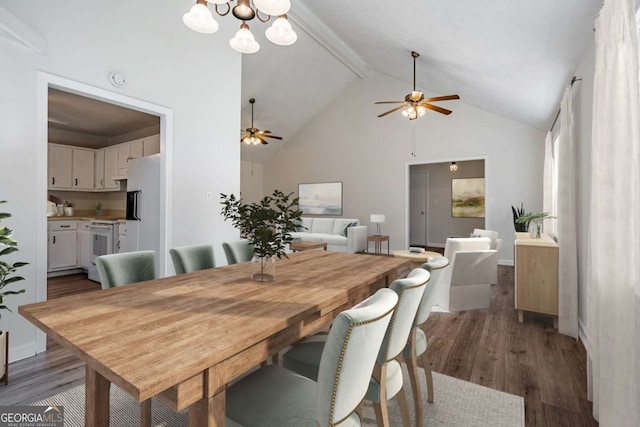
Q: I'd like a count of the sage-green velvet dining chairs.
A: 6